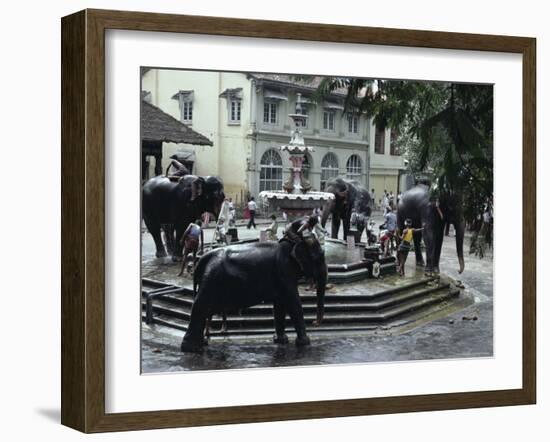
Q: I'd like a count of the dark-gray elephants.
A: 4